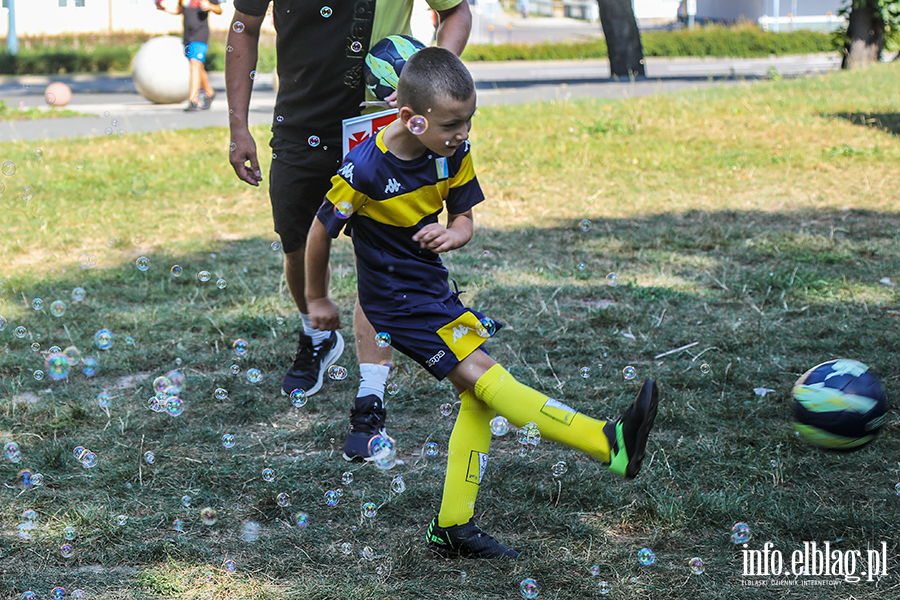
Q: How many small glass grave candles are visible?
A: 0